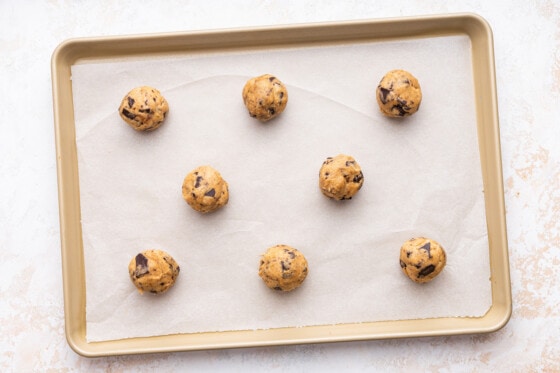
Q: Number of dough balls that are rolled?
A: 8